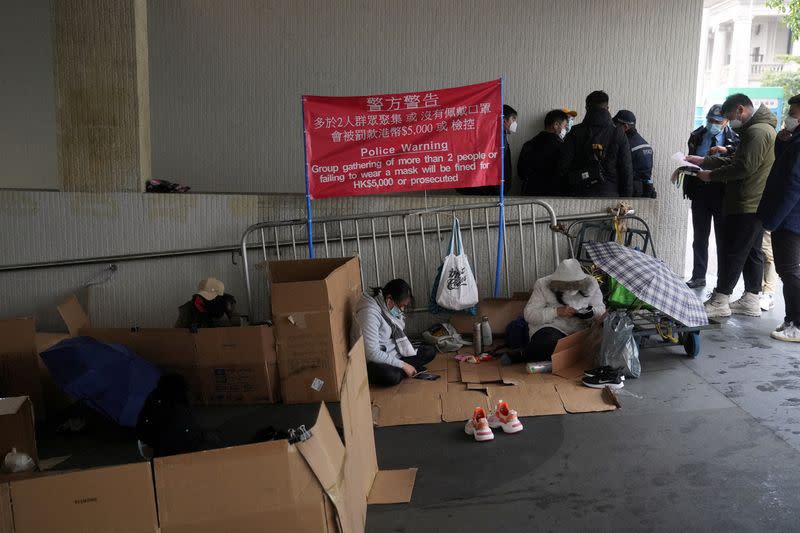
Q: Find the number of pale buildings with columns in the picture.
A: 1